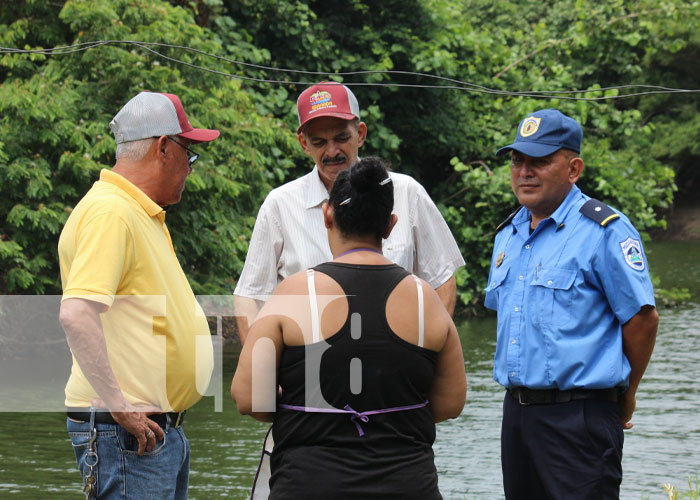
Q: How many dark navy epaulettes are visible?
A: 2